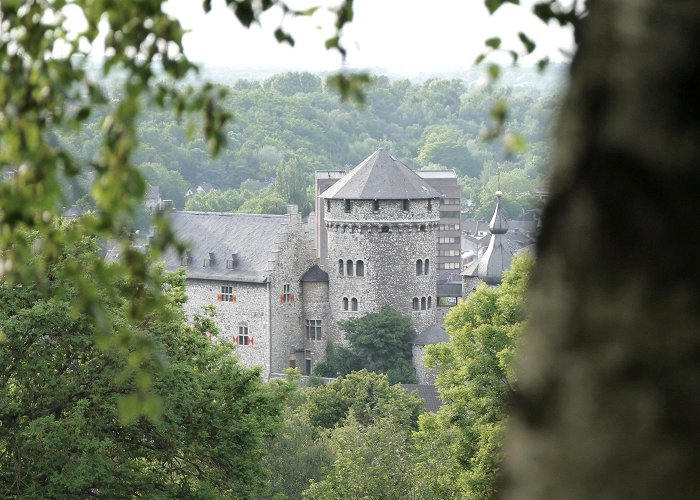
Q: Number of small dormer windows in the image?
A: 3